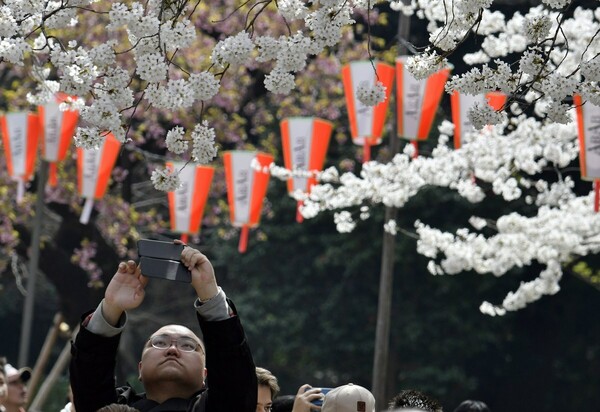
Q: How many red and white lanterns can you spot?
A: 10